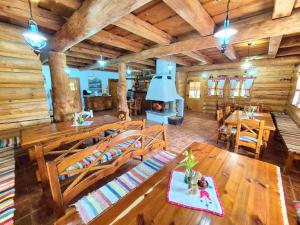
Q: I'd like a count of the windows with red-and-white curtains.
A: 2